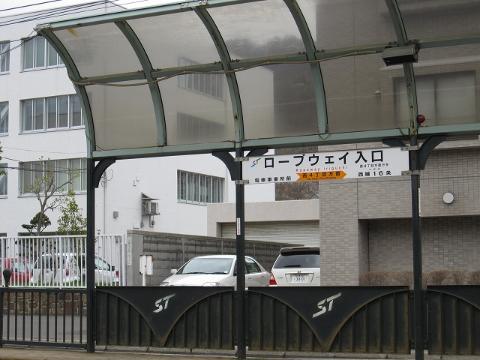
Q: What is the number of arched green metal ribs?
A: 5